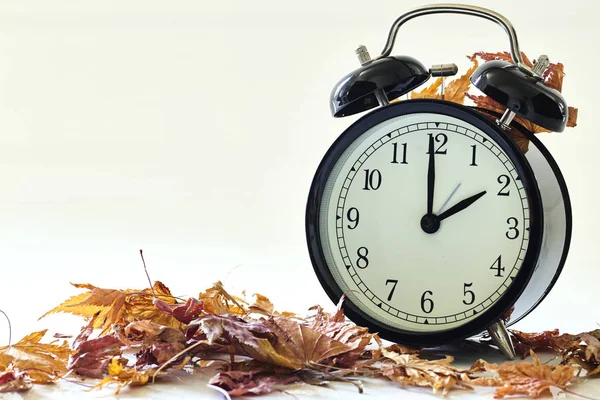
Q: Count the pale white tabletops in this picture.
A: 1